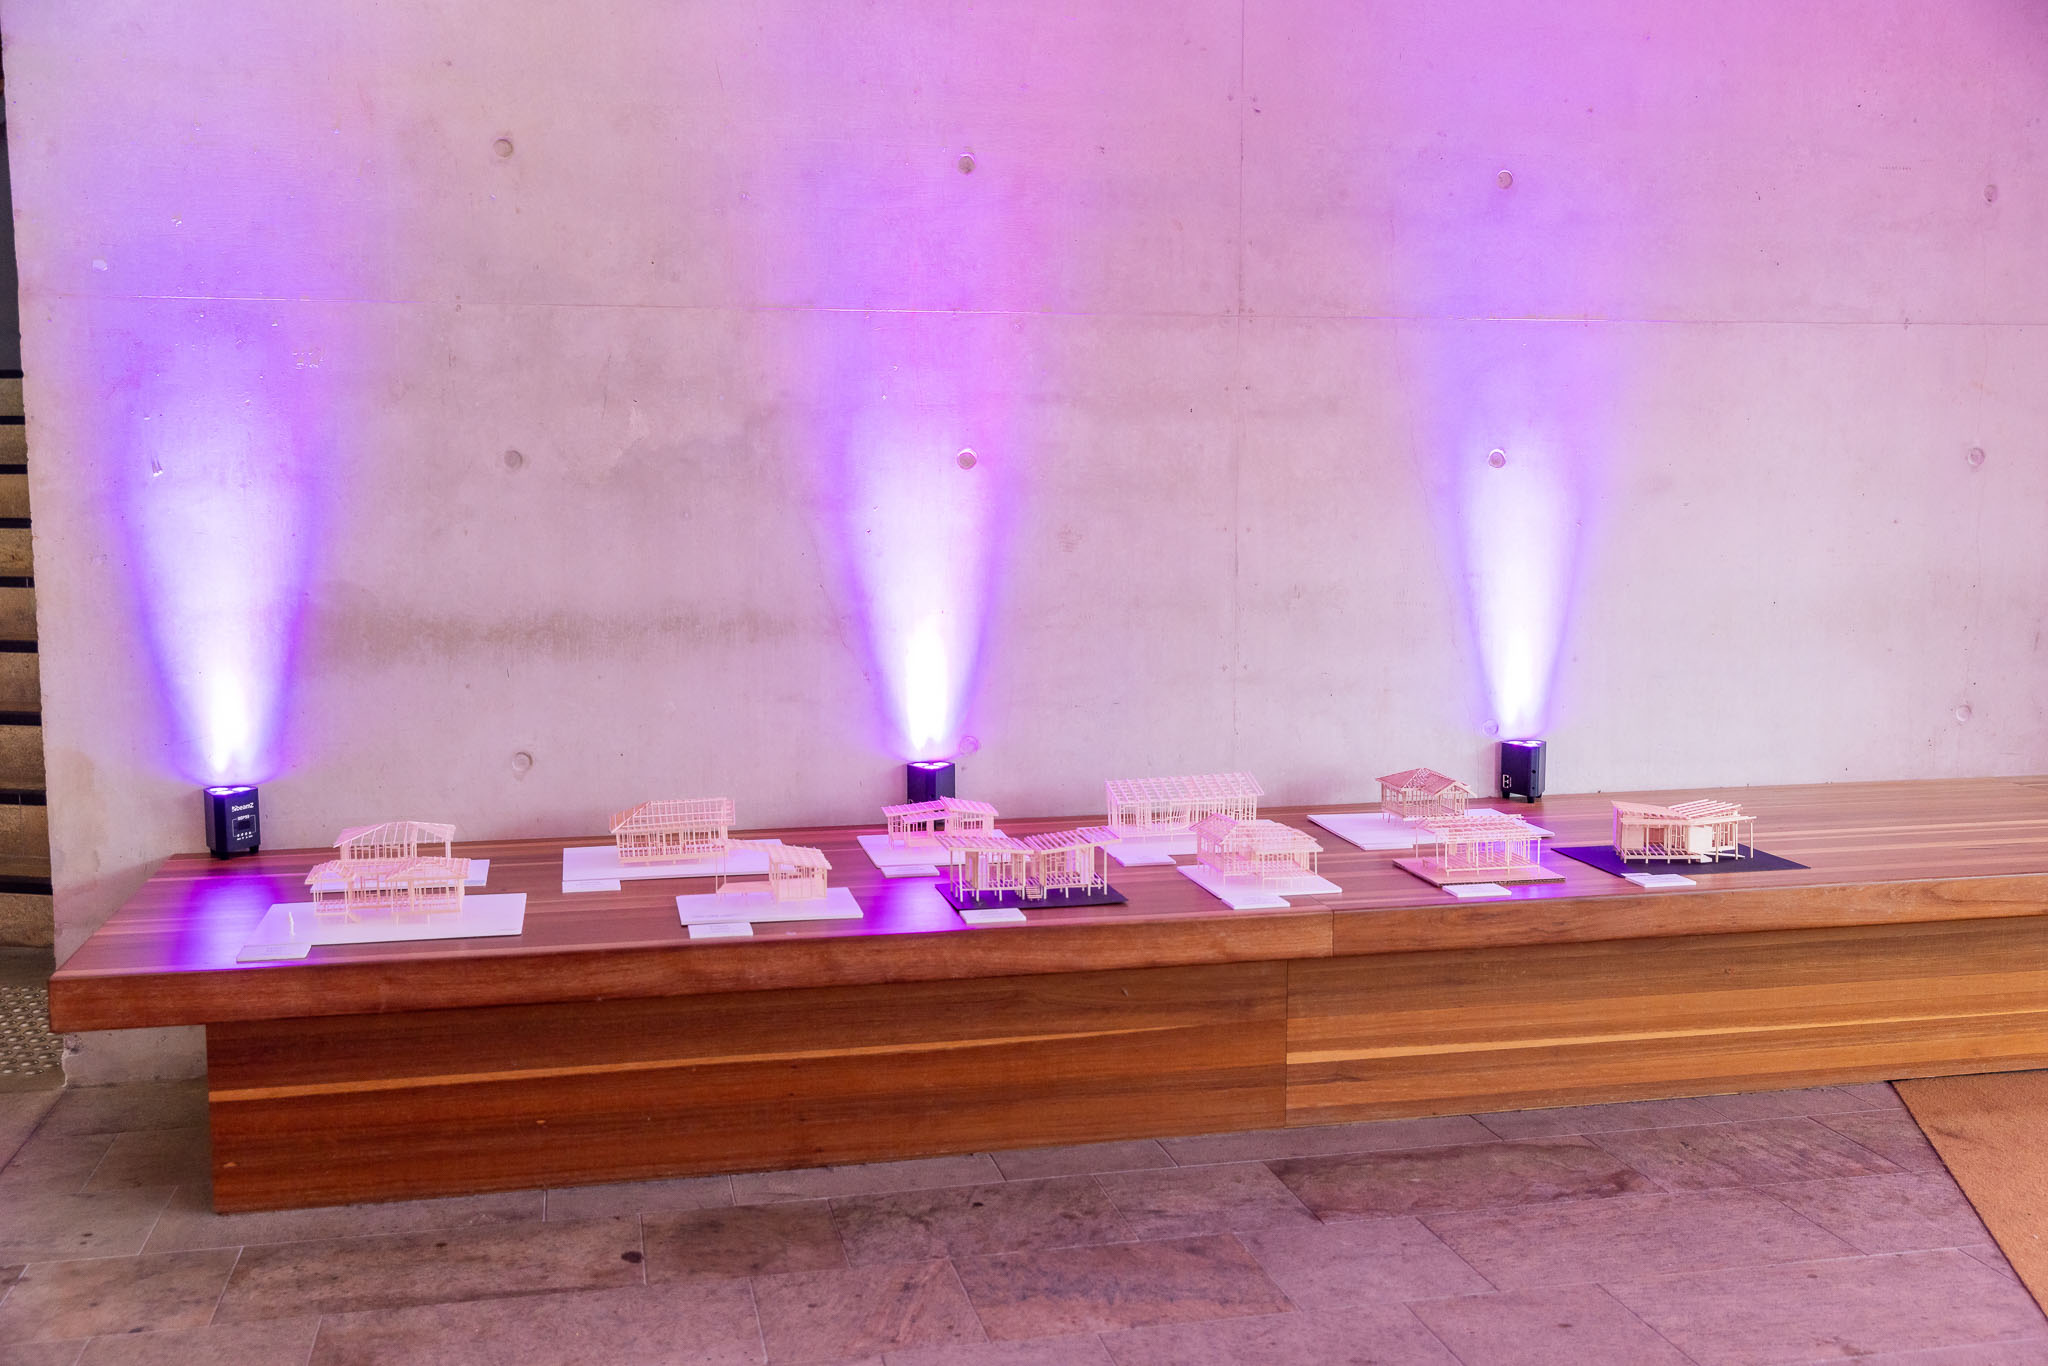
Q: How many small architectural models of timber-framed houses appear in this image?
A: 11